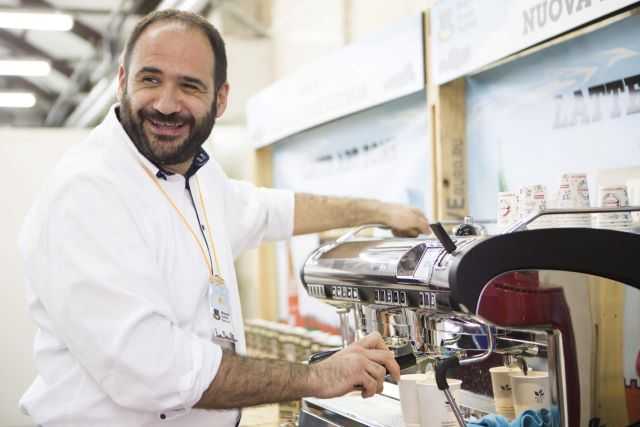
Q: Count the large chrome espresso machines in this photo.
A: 1